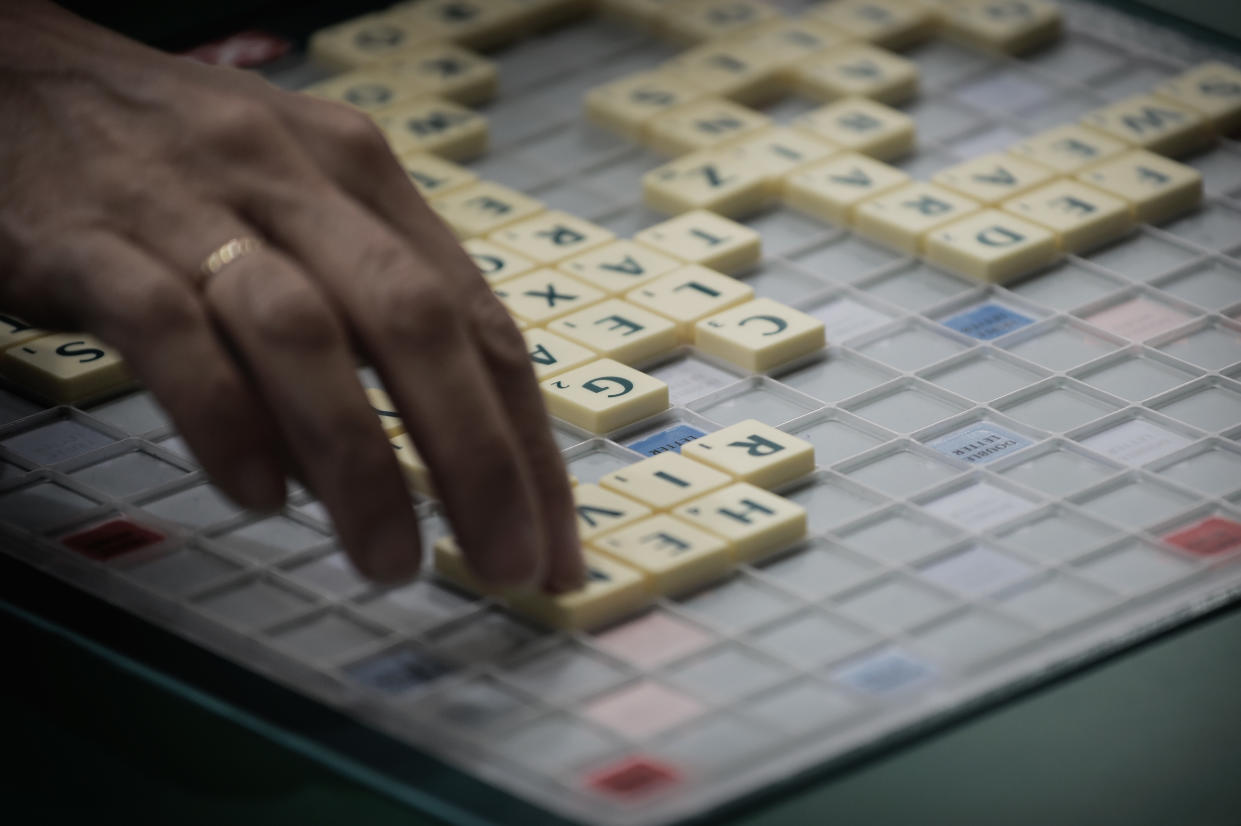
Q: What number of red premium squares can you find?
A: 3